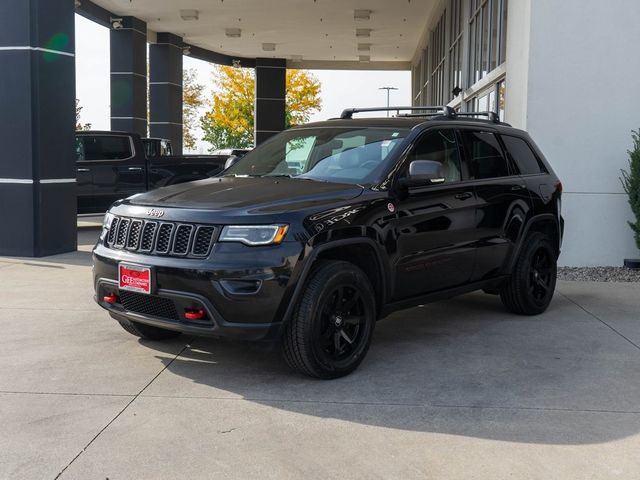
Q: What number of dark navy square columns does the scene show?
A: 4